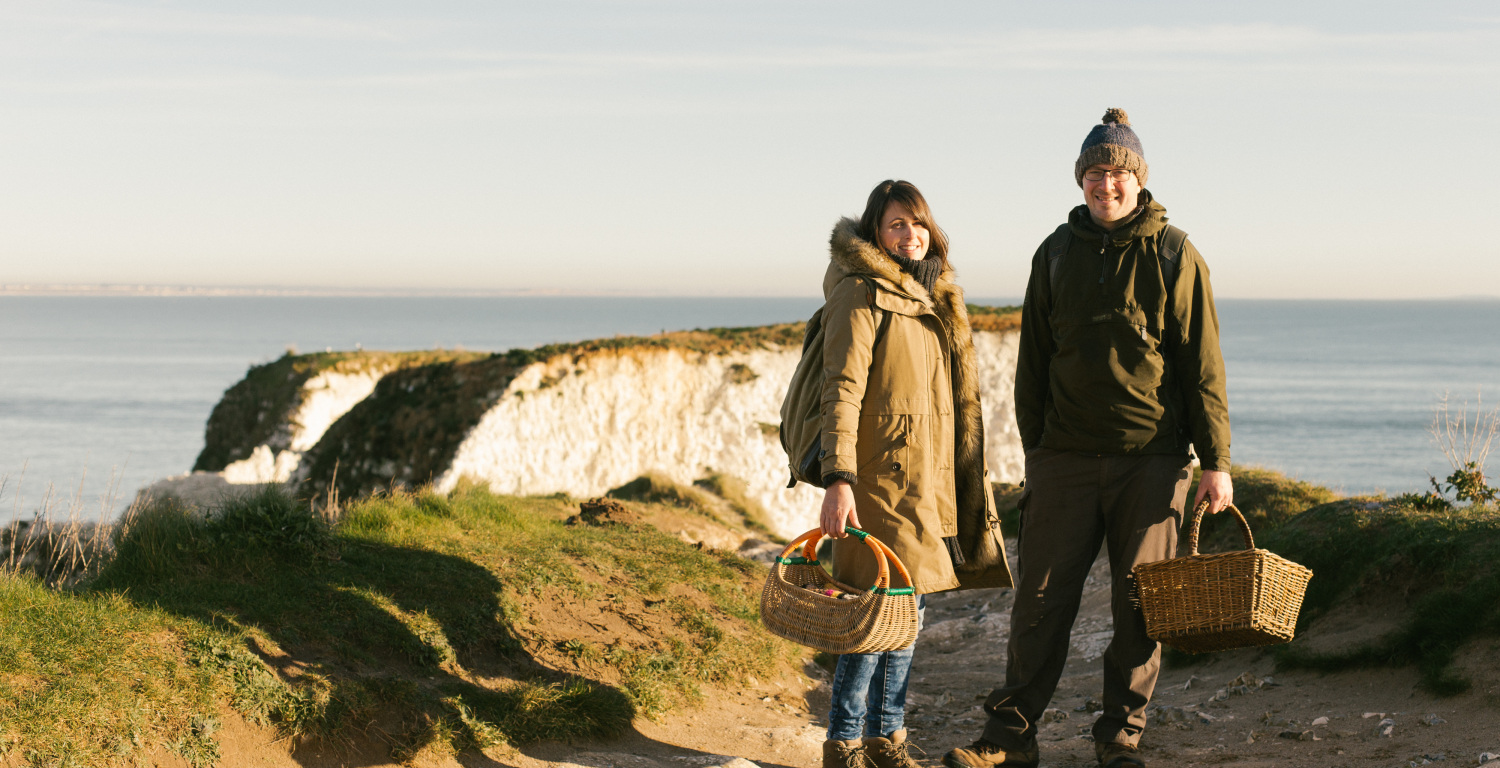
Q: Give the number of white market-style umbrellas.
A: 0